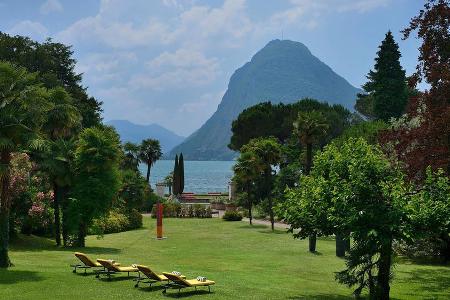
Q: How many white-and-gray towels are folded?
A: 4